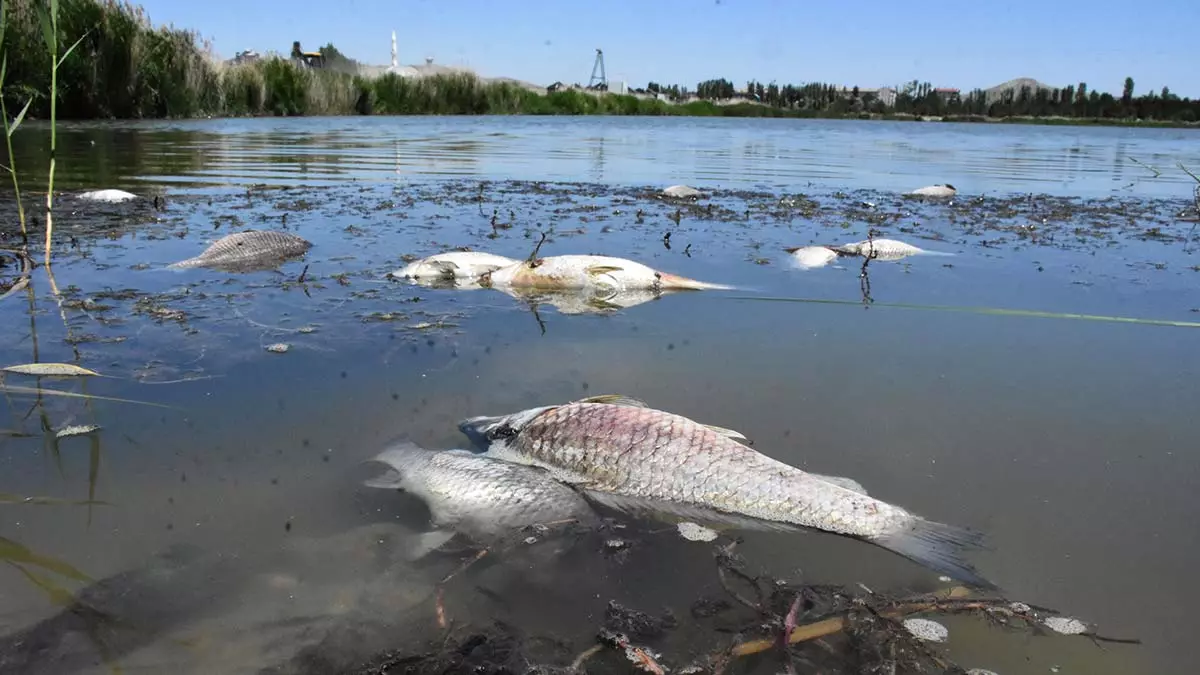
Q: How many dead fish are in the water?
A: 10